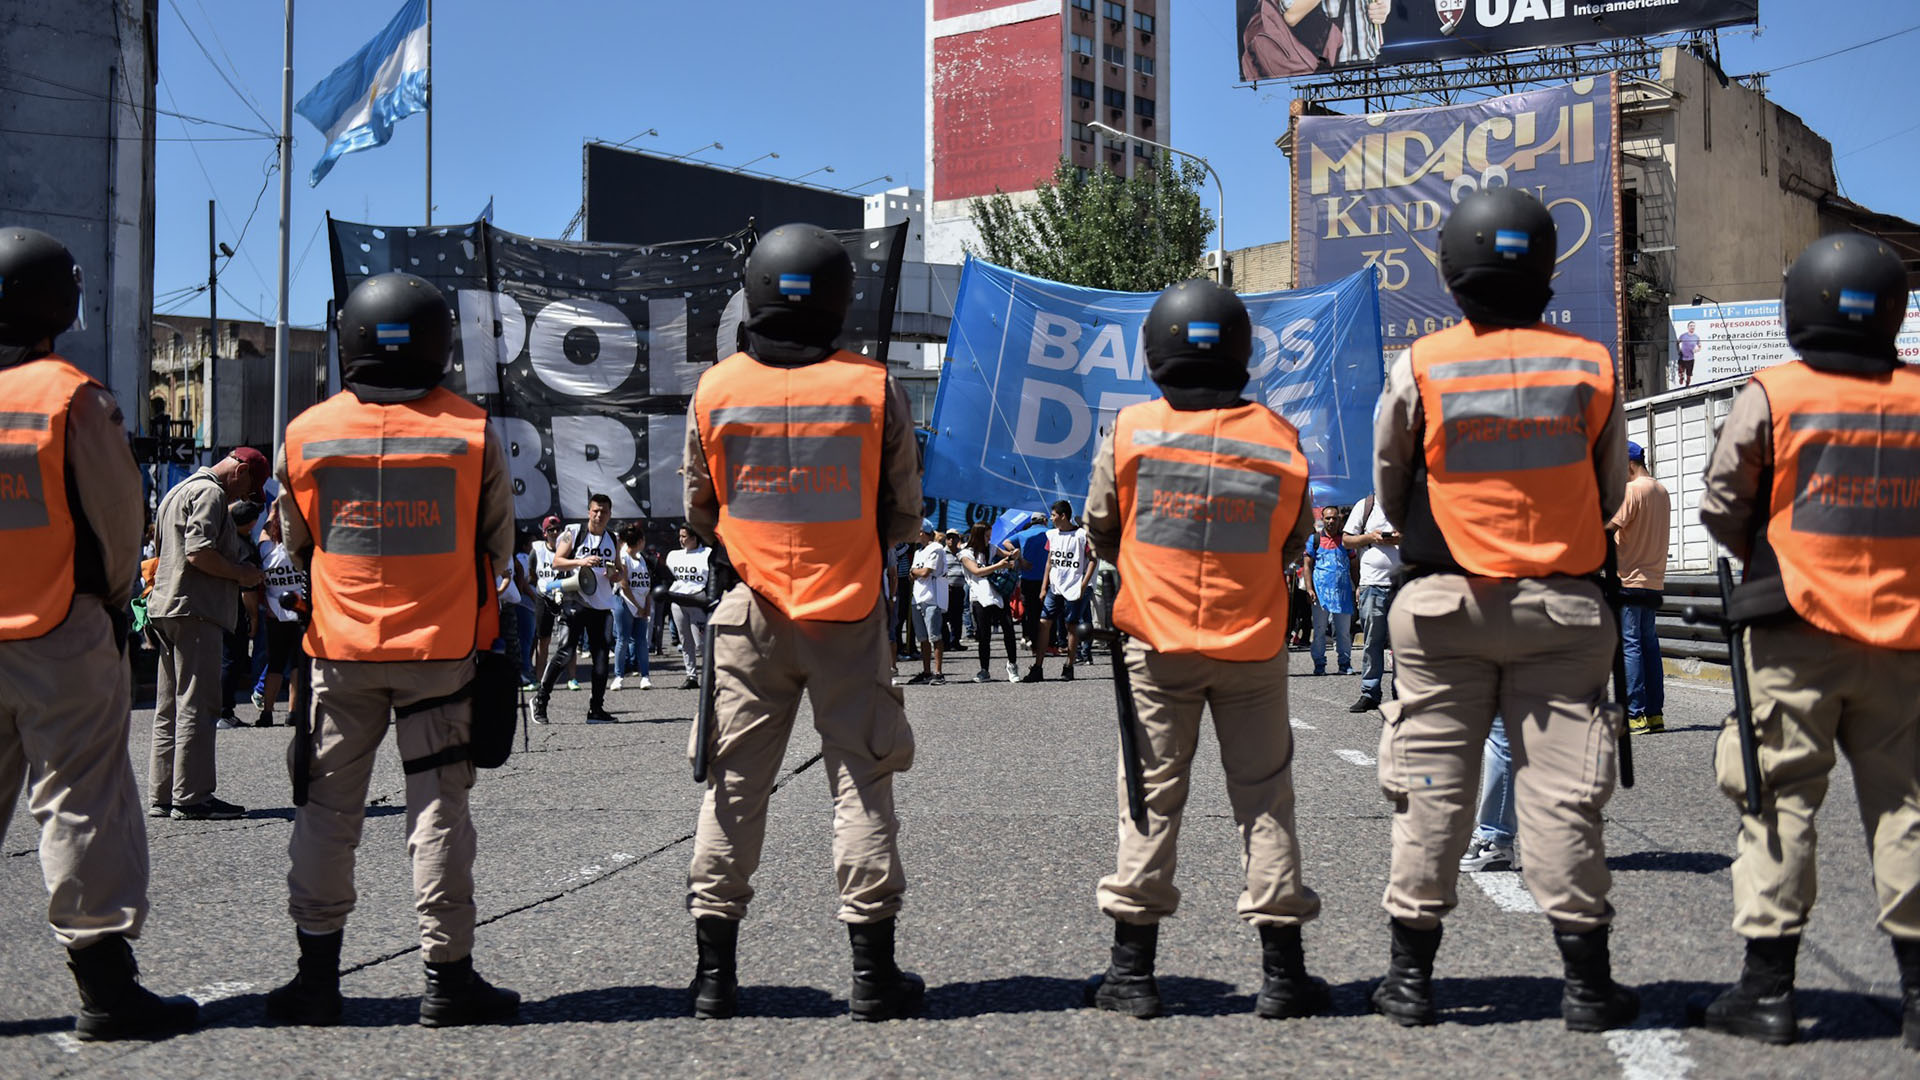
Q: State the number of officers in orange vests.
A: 6